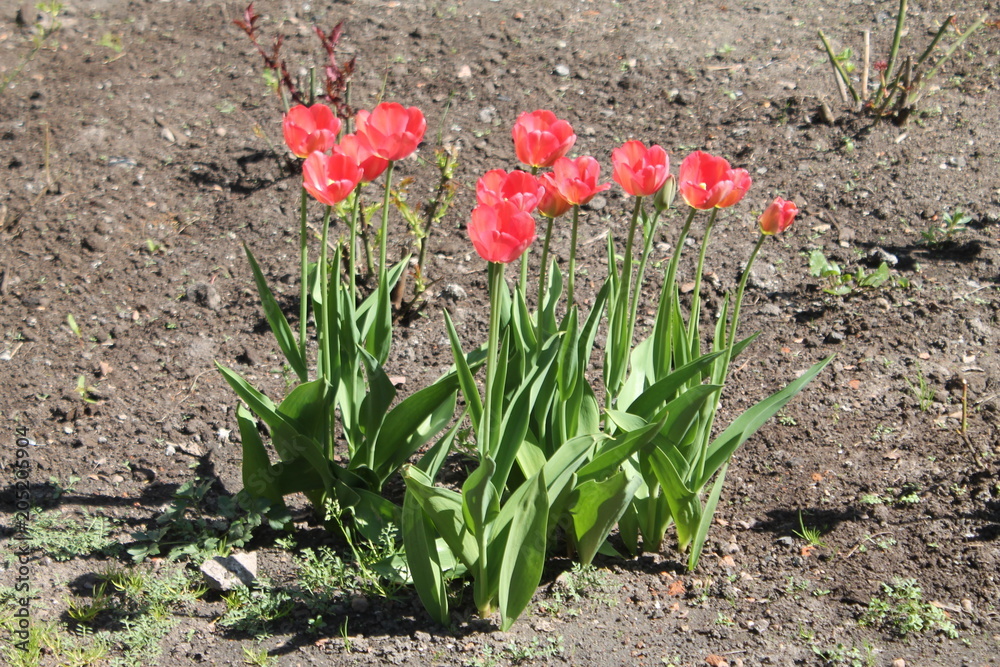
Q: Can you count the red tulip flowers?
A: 13